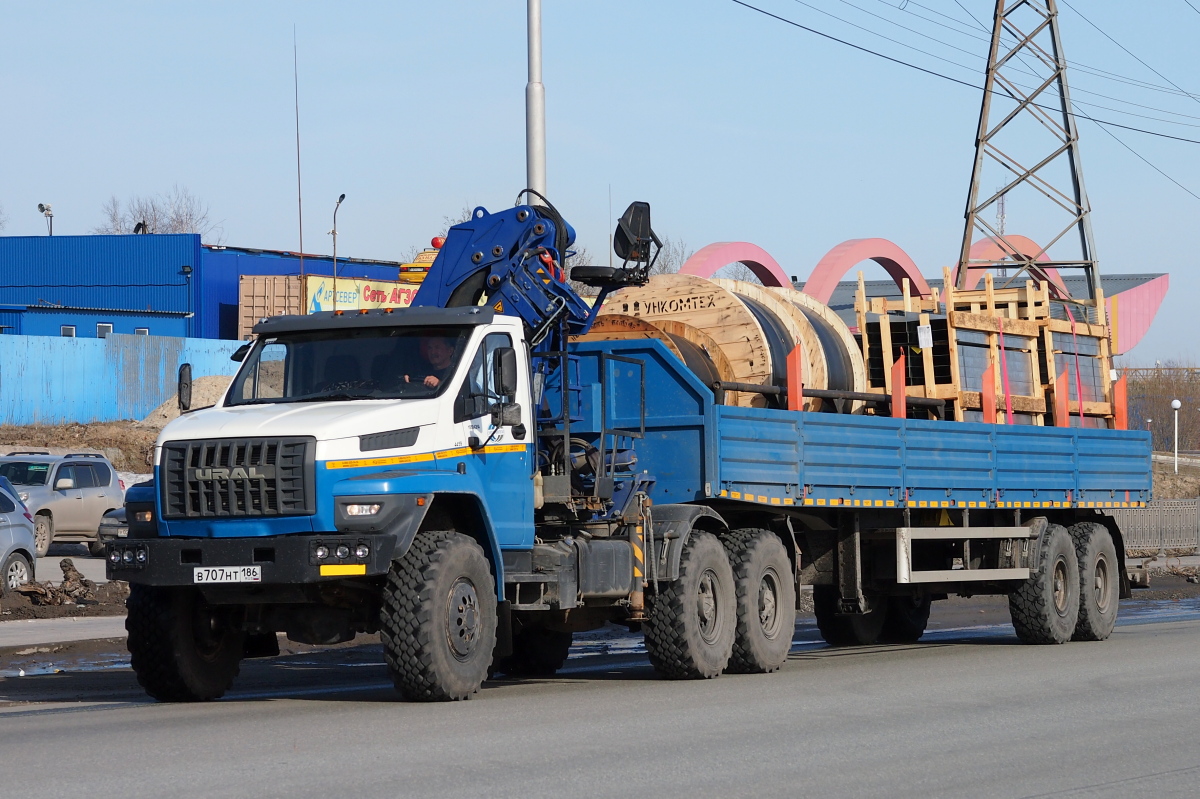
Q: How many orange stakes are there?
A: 5